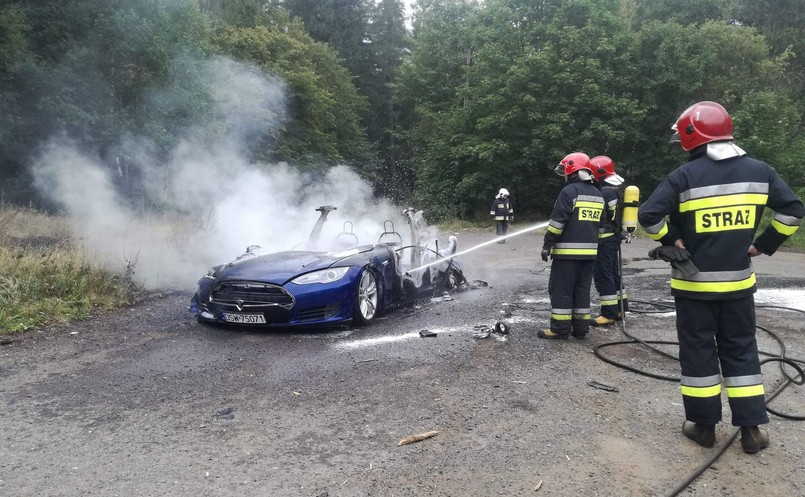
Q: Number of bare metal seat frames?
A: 2